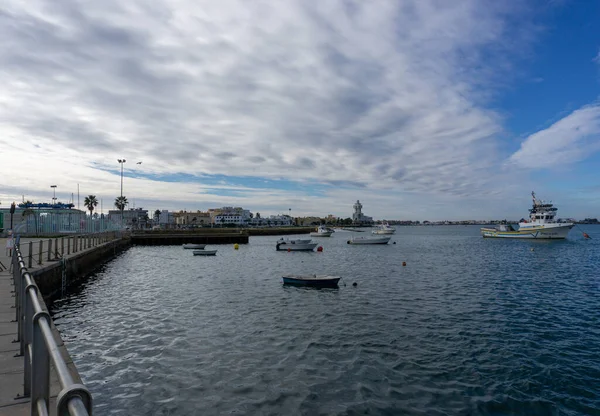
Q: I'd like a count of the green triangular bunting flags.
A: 0